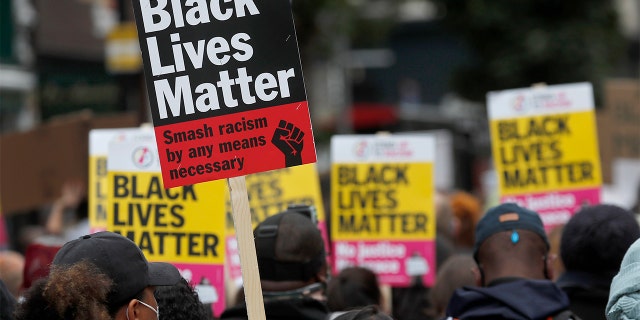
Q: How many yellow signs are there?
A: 5